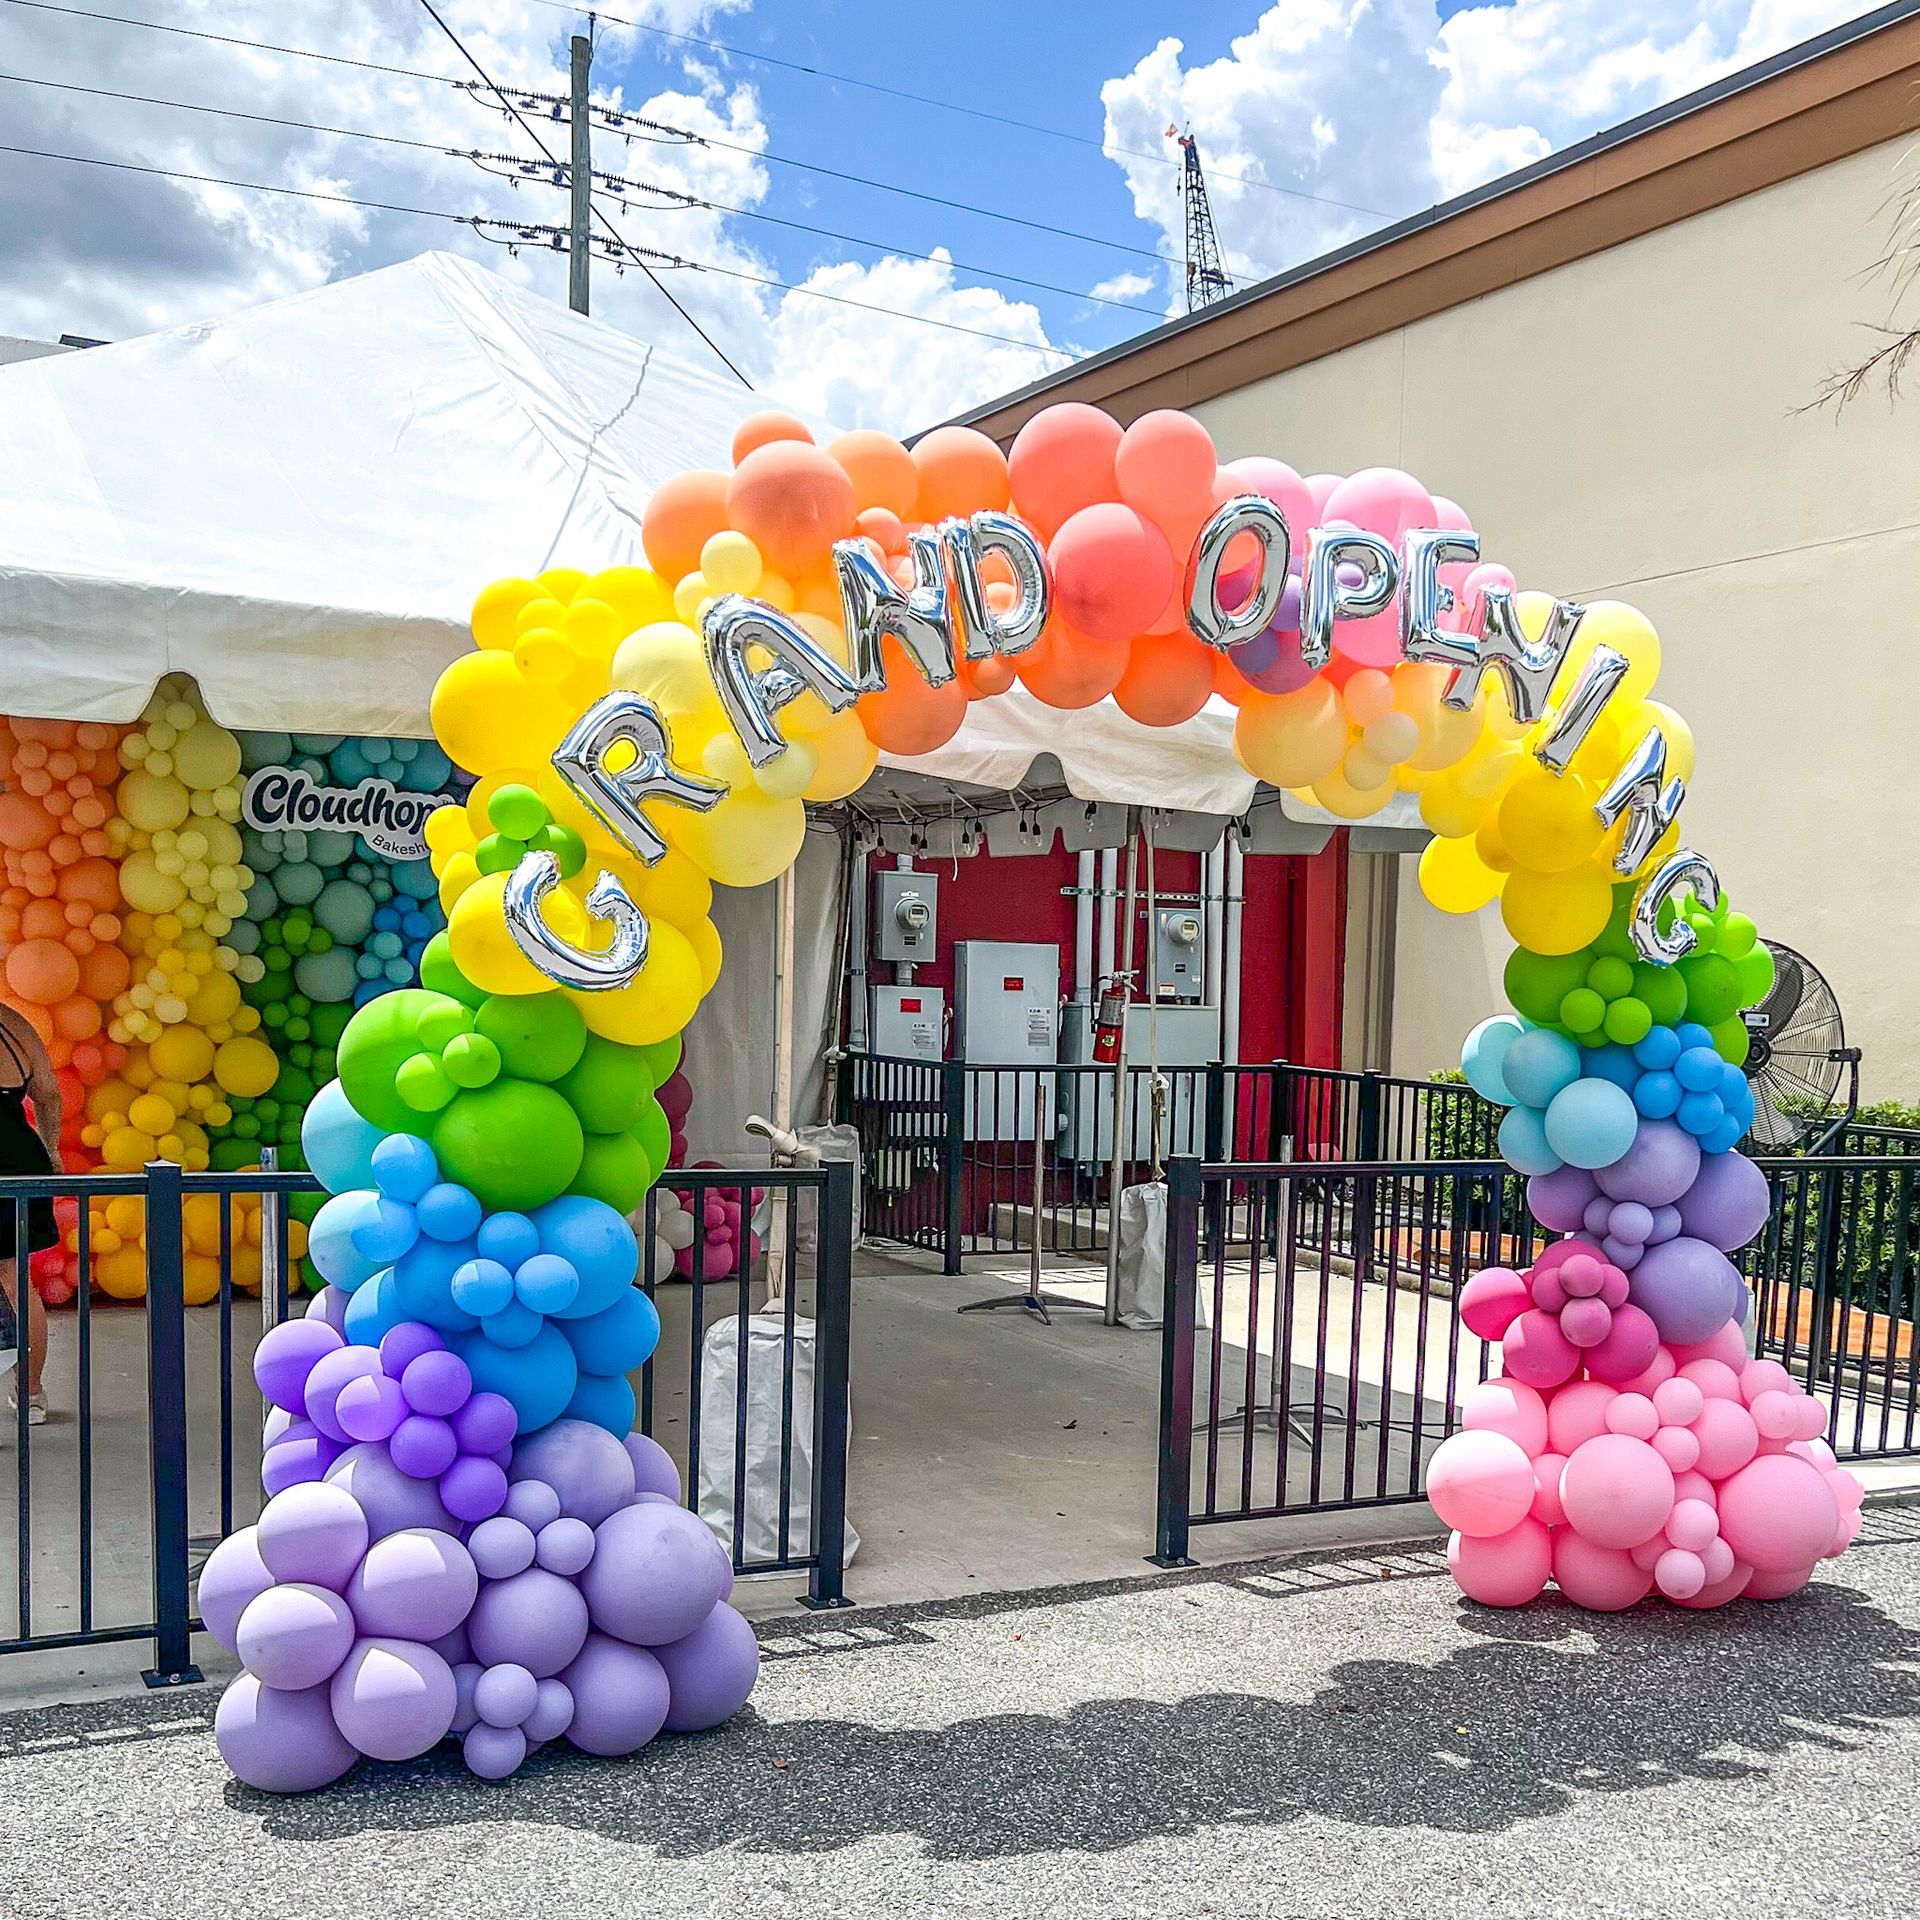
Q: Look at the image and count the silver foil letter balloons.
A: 12